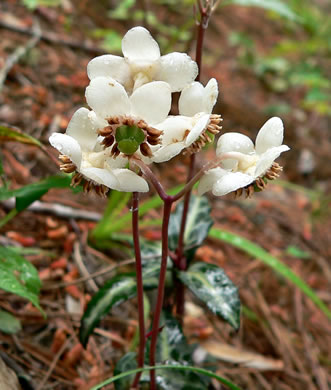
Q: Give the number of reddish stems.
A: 3